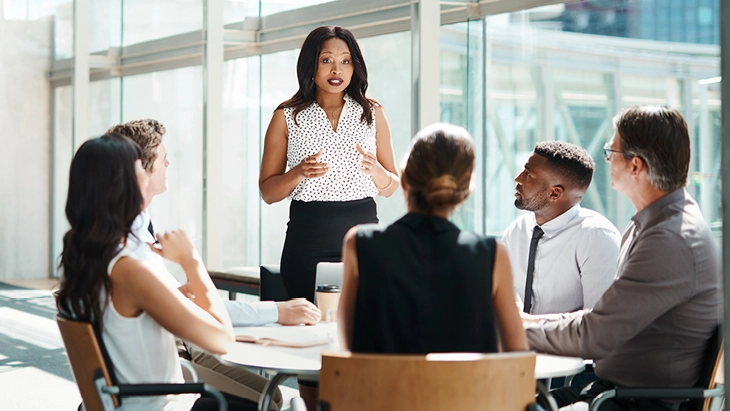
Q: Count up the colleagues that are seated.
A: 5